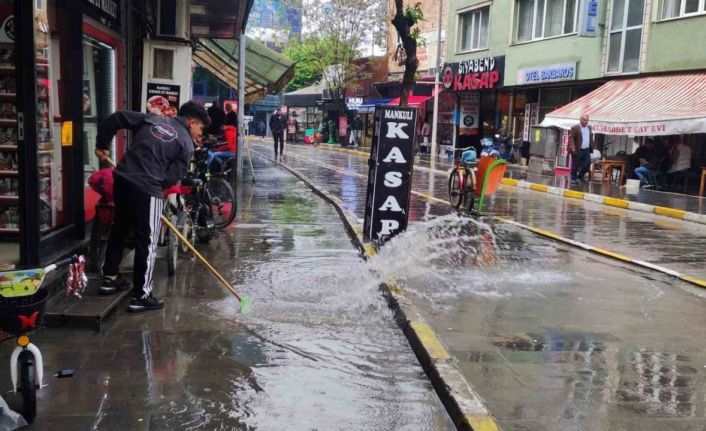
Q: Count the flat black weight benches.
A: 0